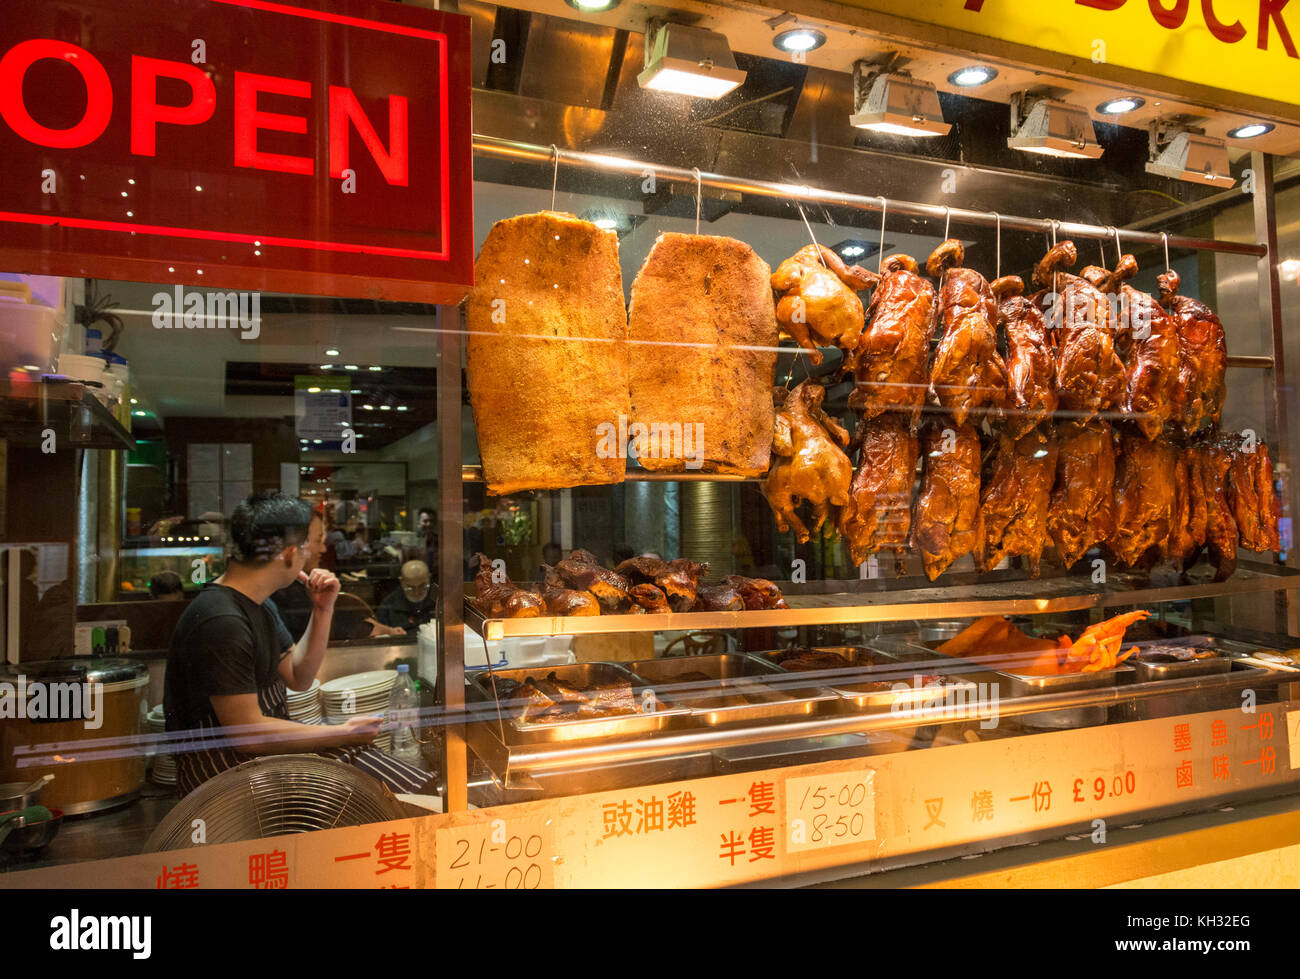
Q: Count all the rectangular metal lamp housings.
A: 4